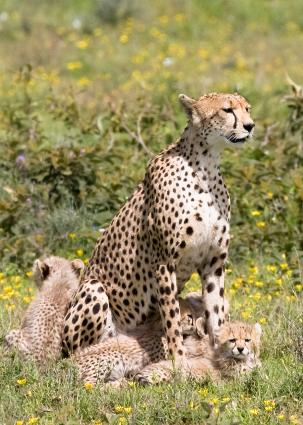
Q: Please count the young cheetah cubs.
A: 4